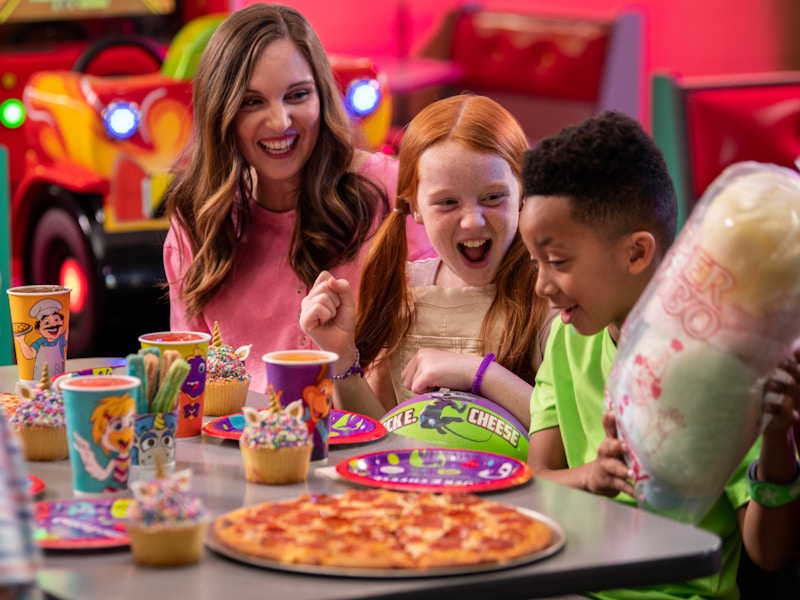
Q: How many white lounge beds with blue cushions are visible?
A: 0